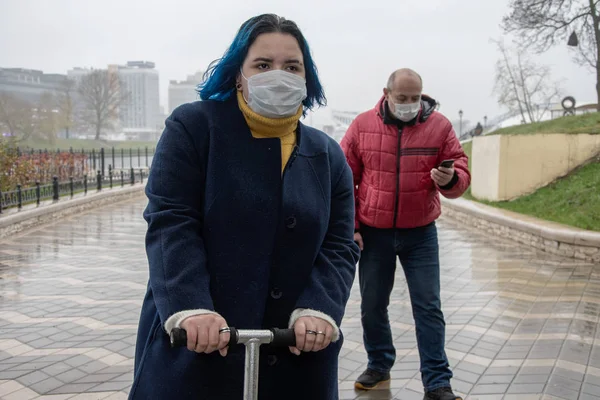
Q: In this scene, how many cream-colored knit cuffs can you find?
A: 2